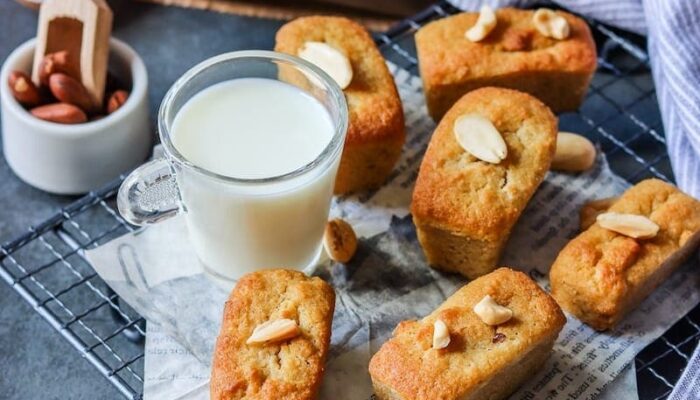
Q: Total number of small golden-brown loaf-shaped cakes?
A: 6